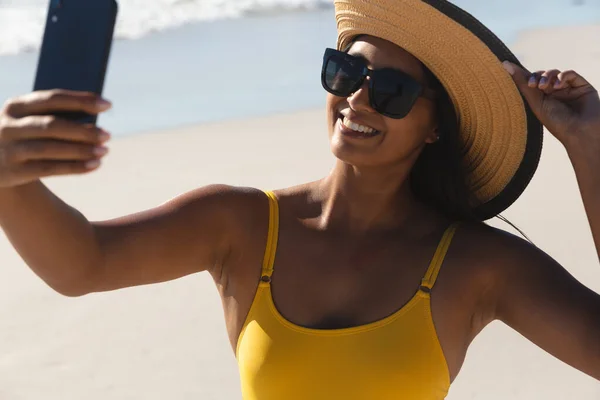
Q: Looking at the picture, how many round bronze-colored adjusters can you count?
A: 2